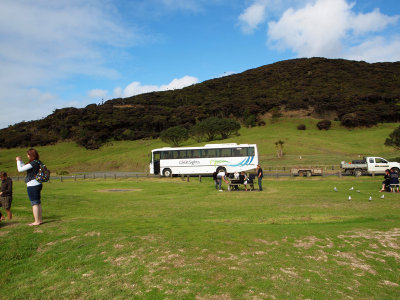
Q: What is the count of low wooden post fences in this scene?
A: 1